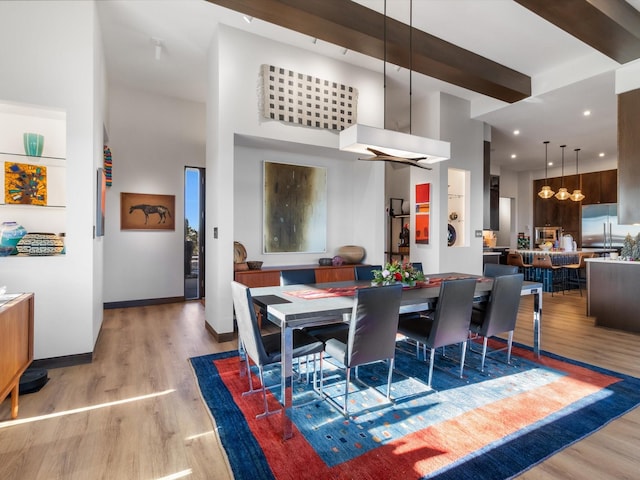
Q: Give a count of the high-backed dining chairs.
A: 8